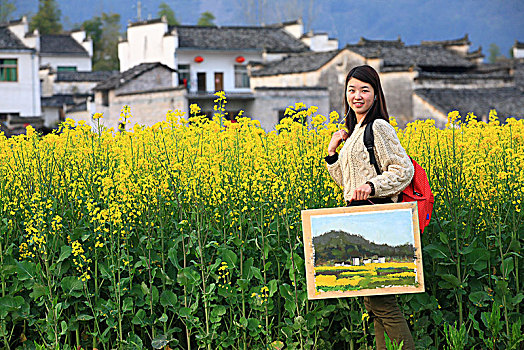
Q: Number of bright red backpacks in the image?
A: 1